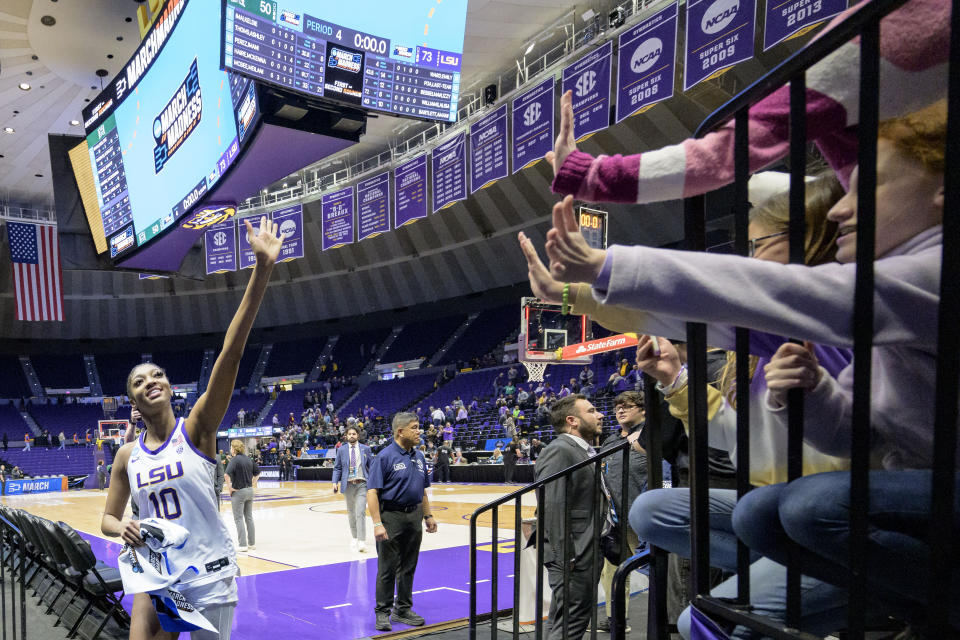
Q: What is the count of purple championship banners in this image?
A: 13